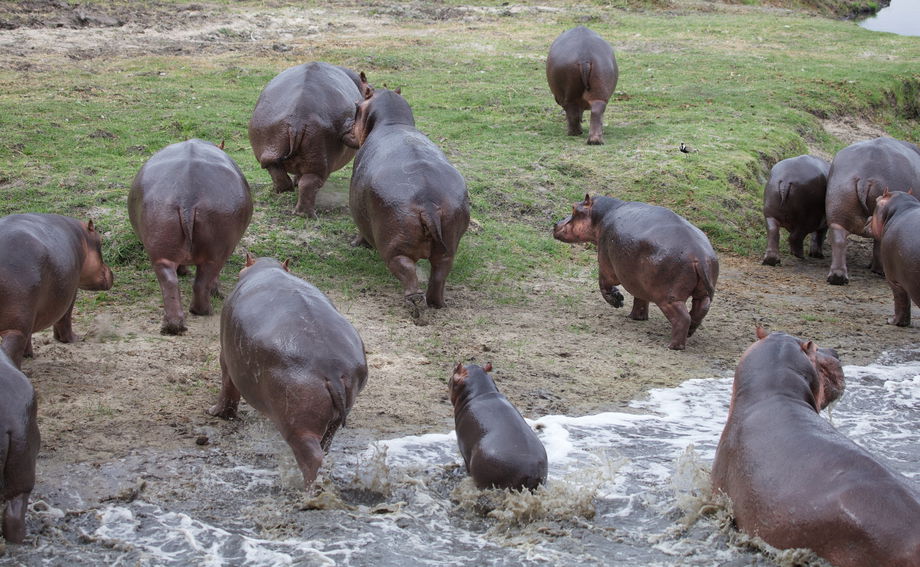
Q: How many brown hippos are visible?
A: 13